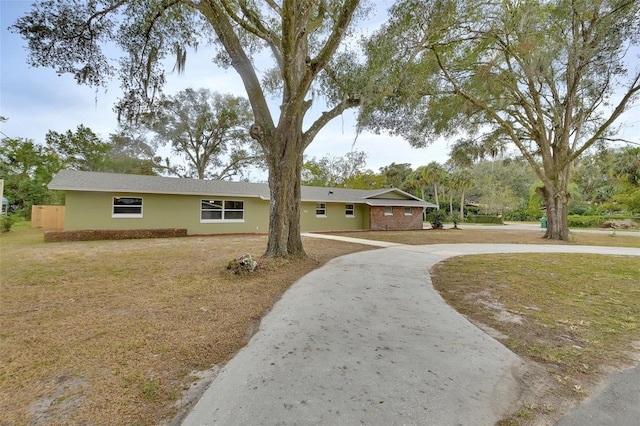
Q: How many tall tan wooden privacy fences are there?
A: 1